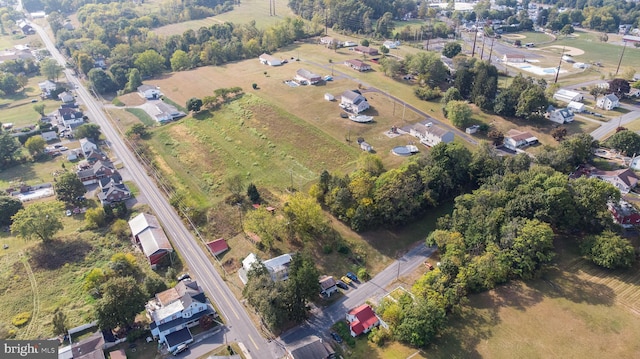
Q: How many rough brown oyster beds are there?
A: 0